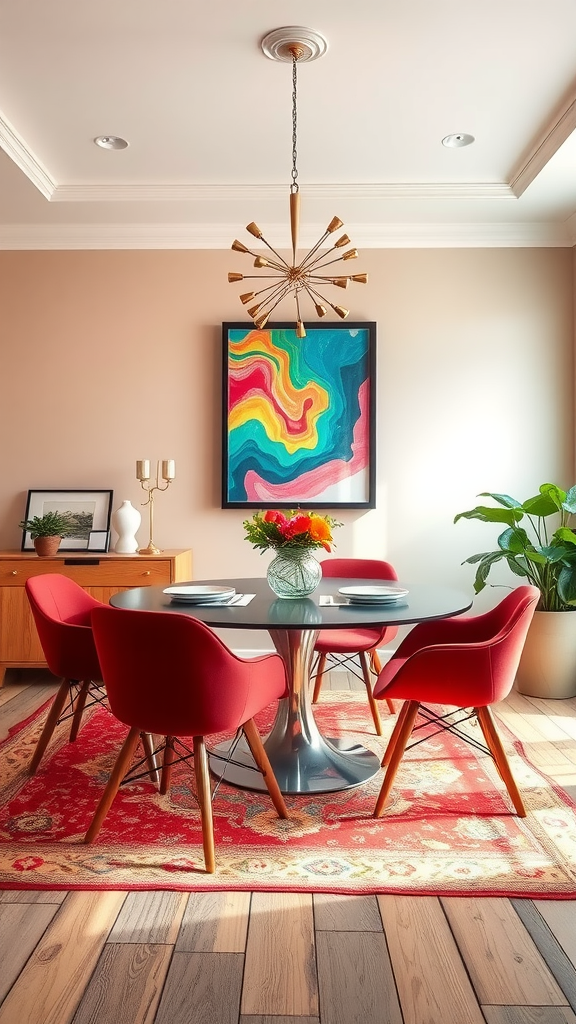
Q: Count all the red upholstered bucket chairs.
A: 4